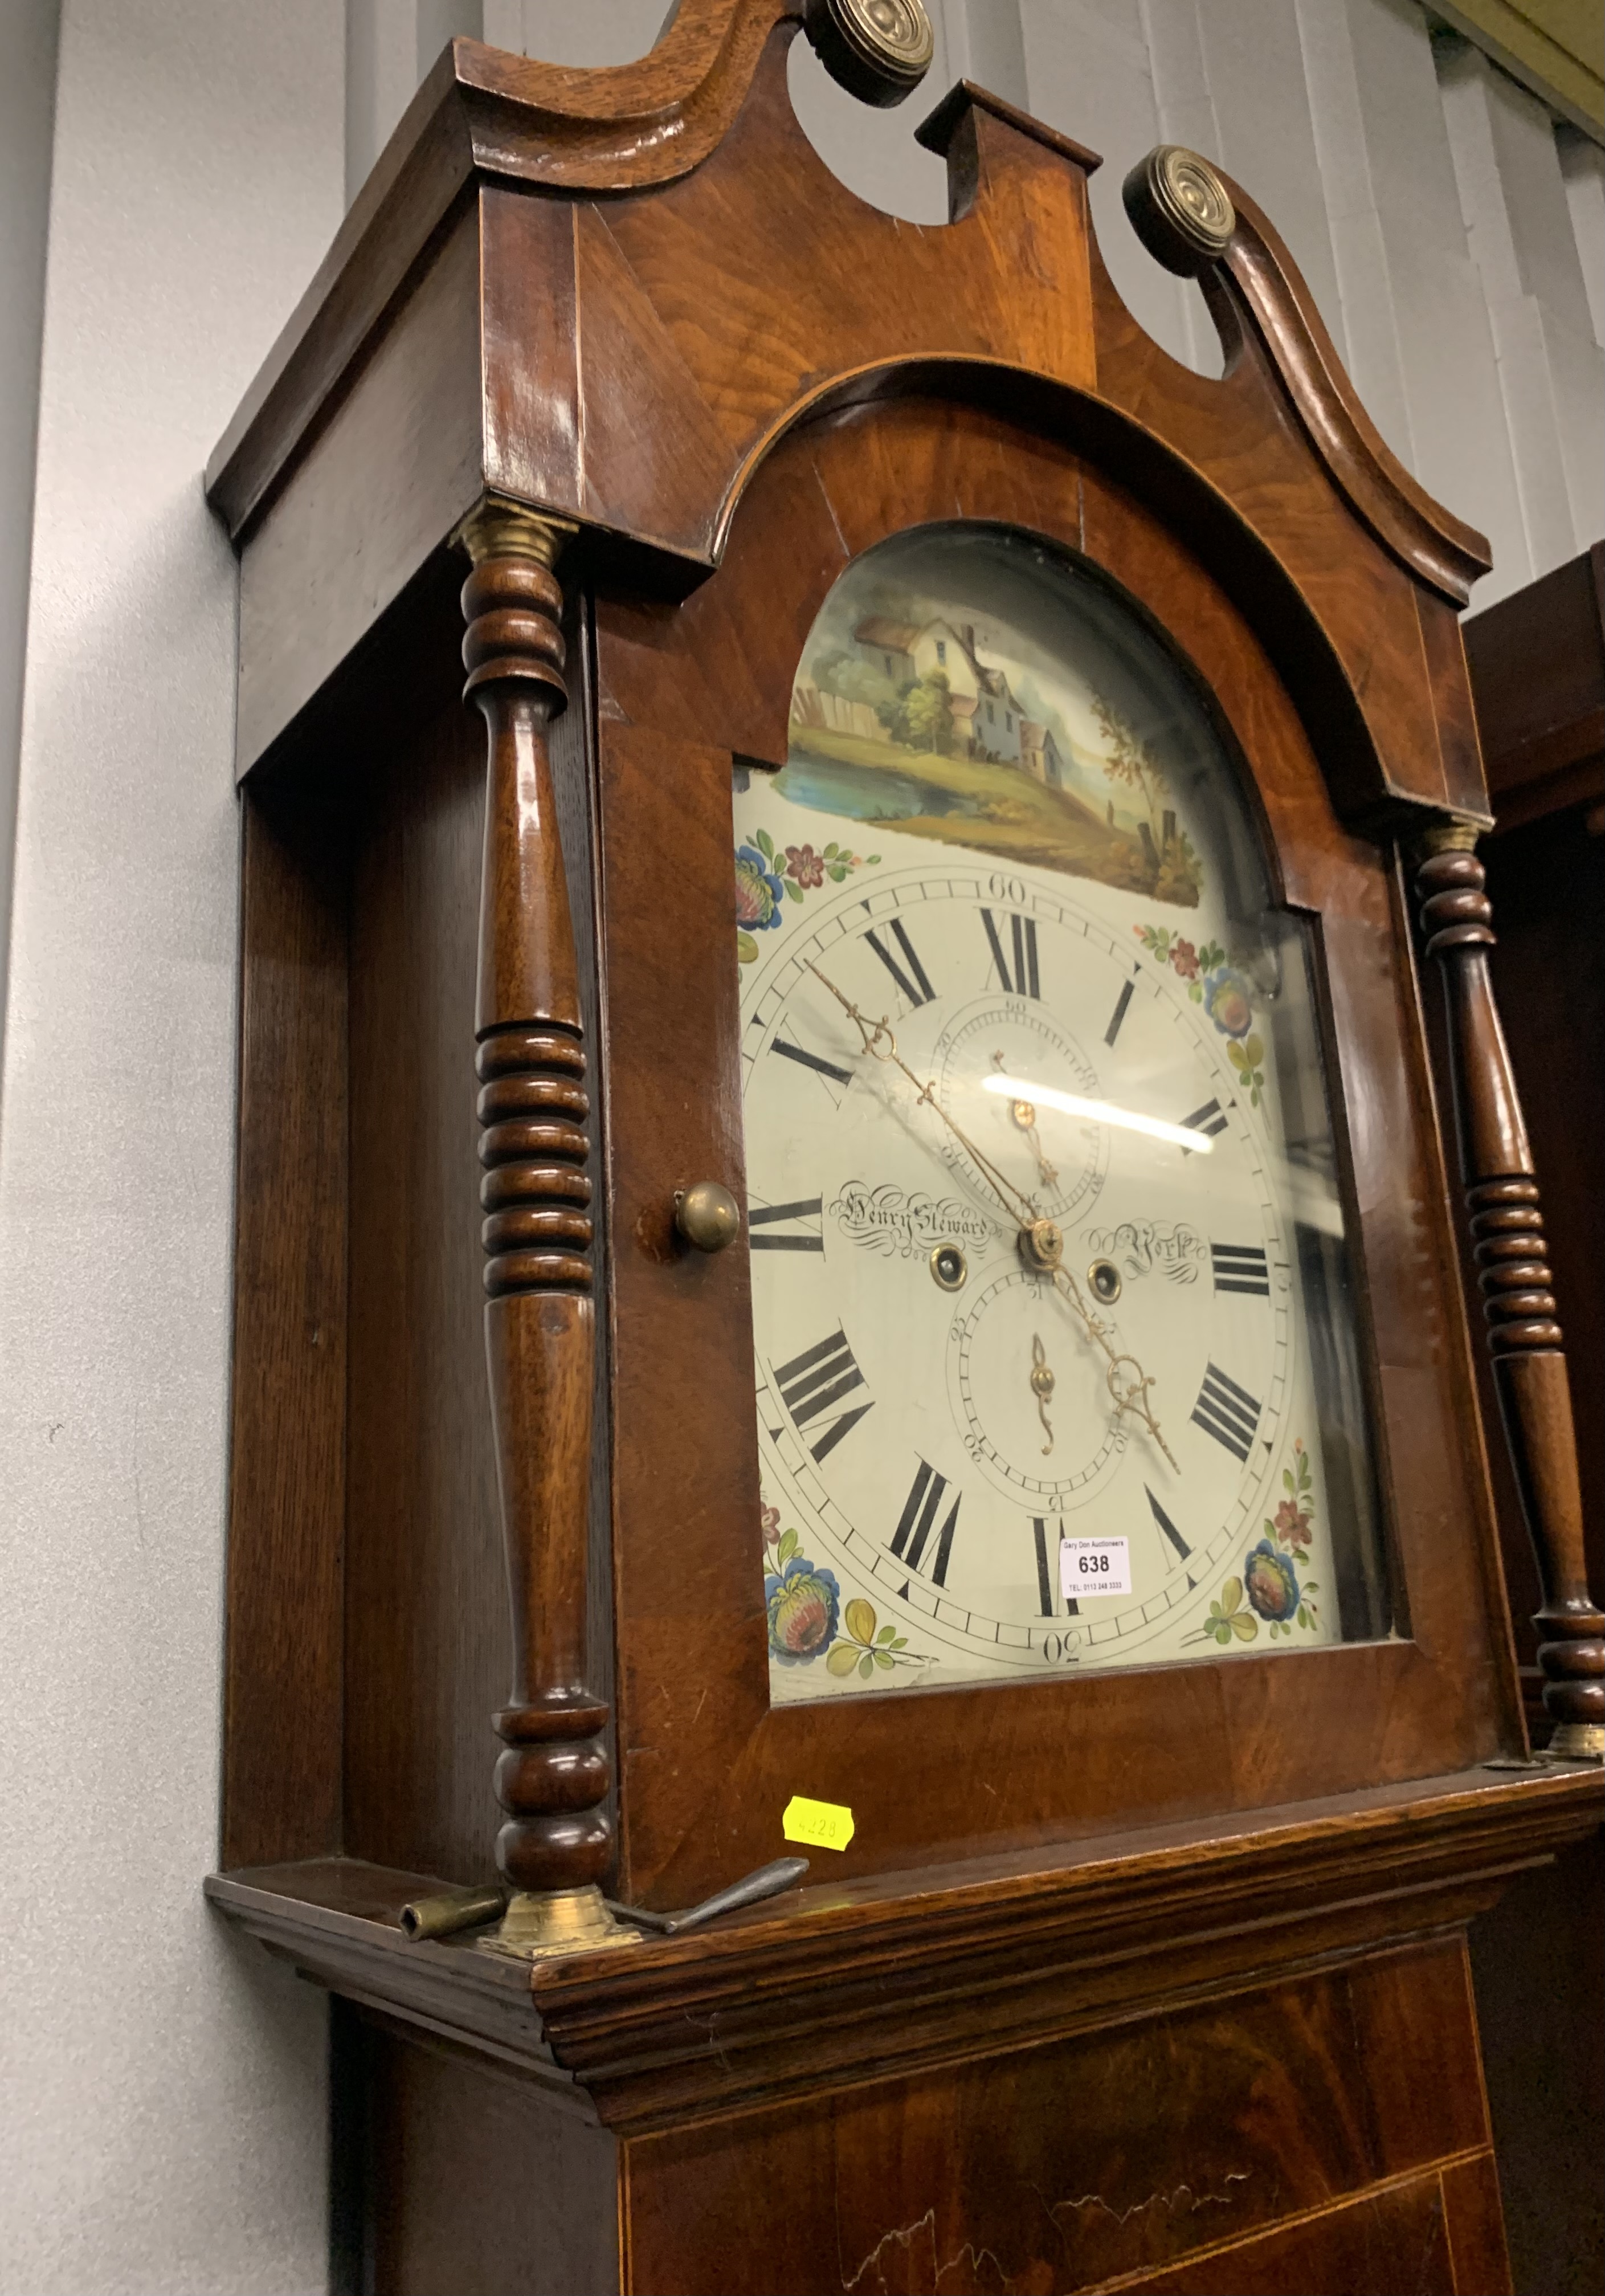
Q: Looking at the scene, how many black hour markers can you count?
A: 12